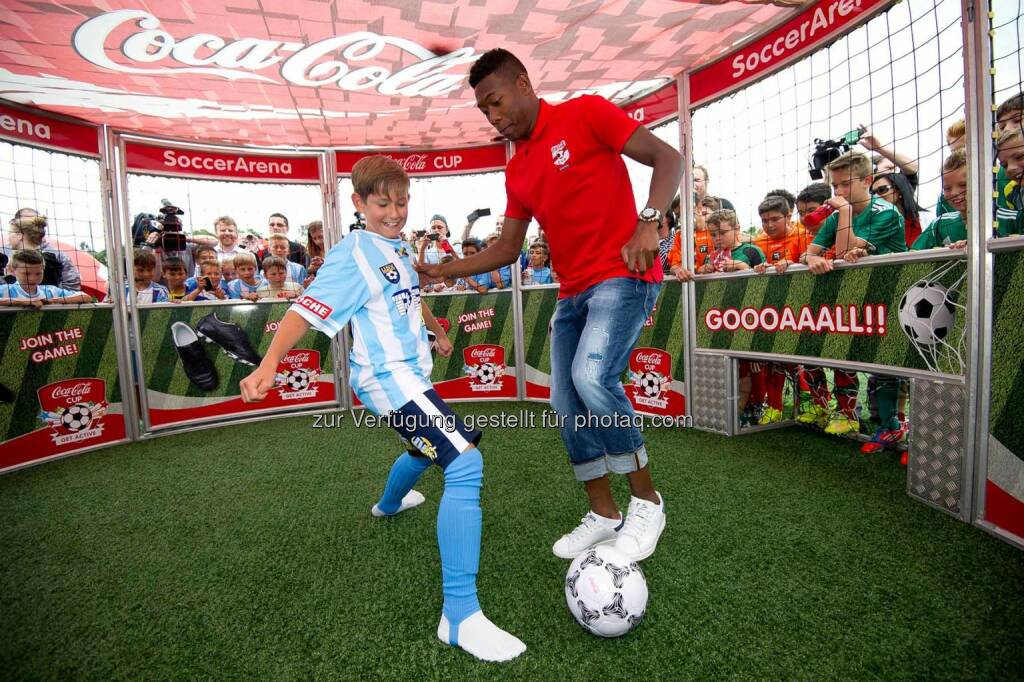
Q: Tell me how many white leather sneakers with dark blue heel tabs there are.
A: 2